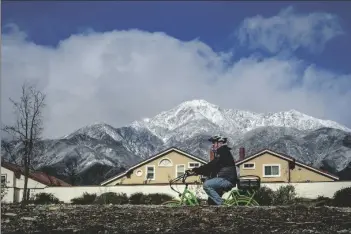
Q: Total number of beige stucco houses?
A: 2